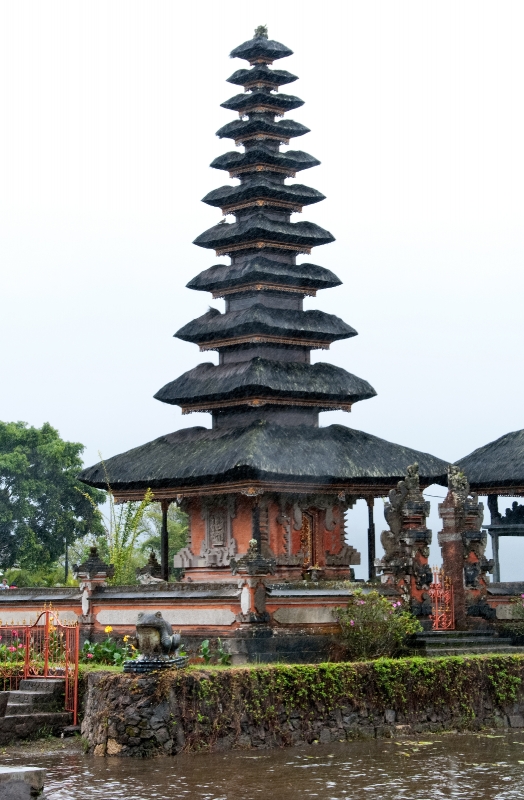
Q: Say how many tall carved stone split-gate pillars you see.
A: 2